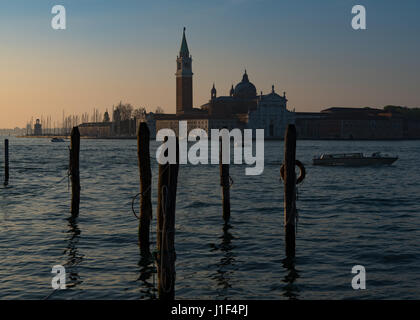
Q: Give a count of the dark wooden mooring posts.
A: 6